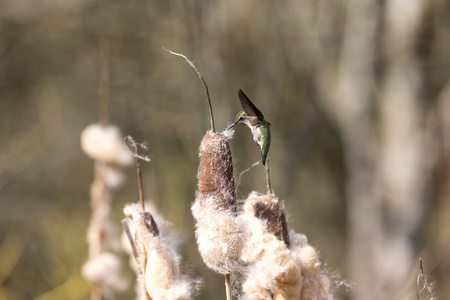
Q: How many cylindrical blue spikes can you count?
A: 0